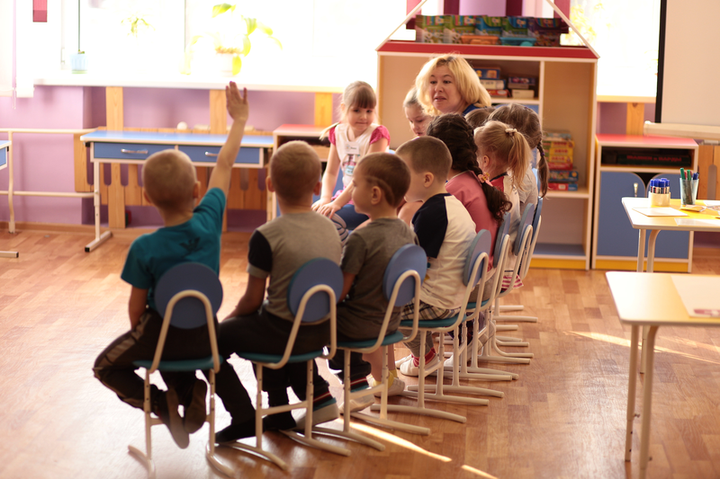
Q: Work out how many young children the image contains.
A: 10